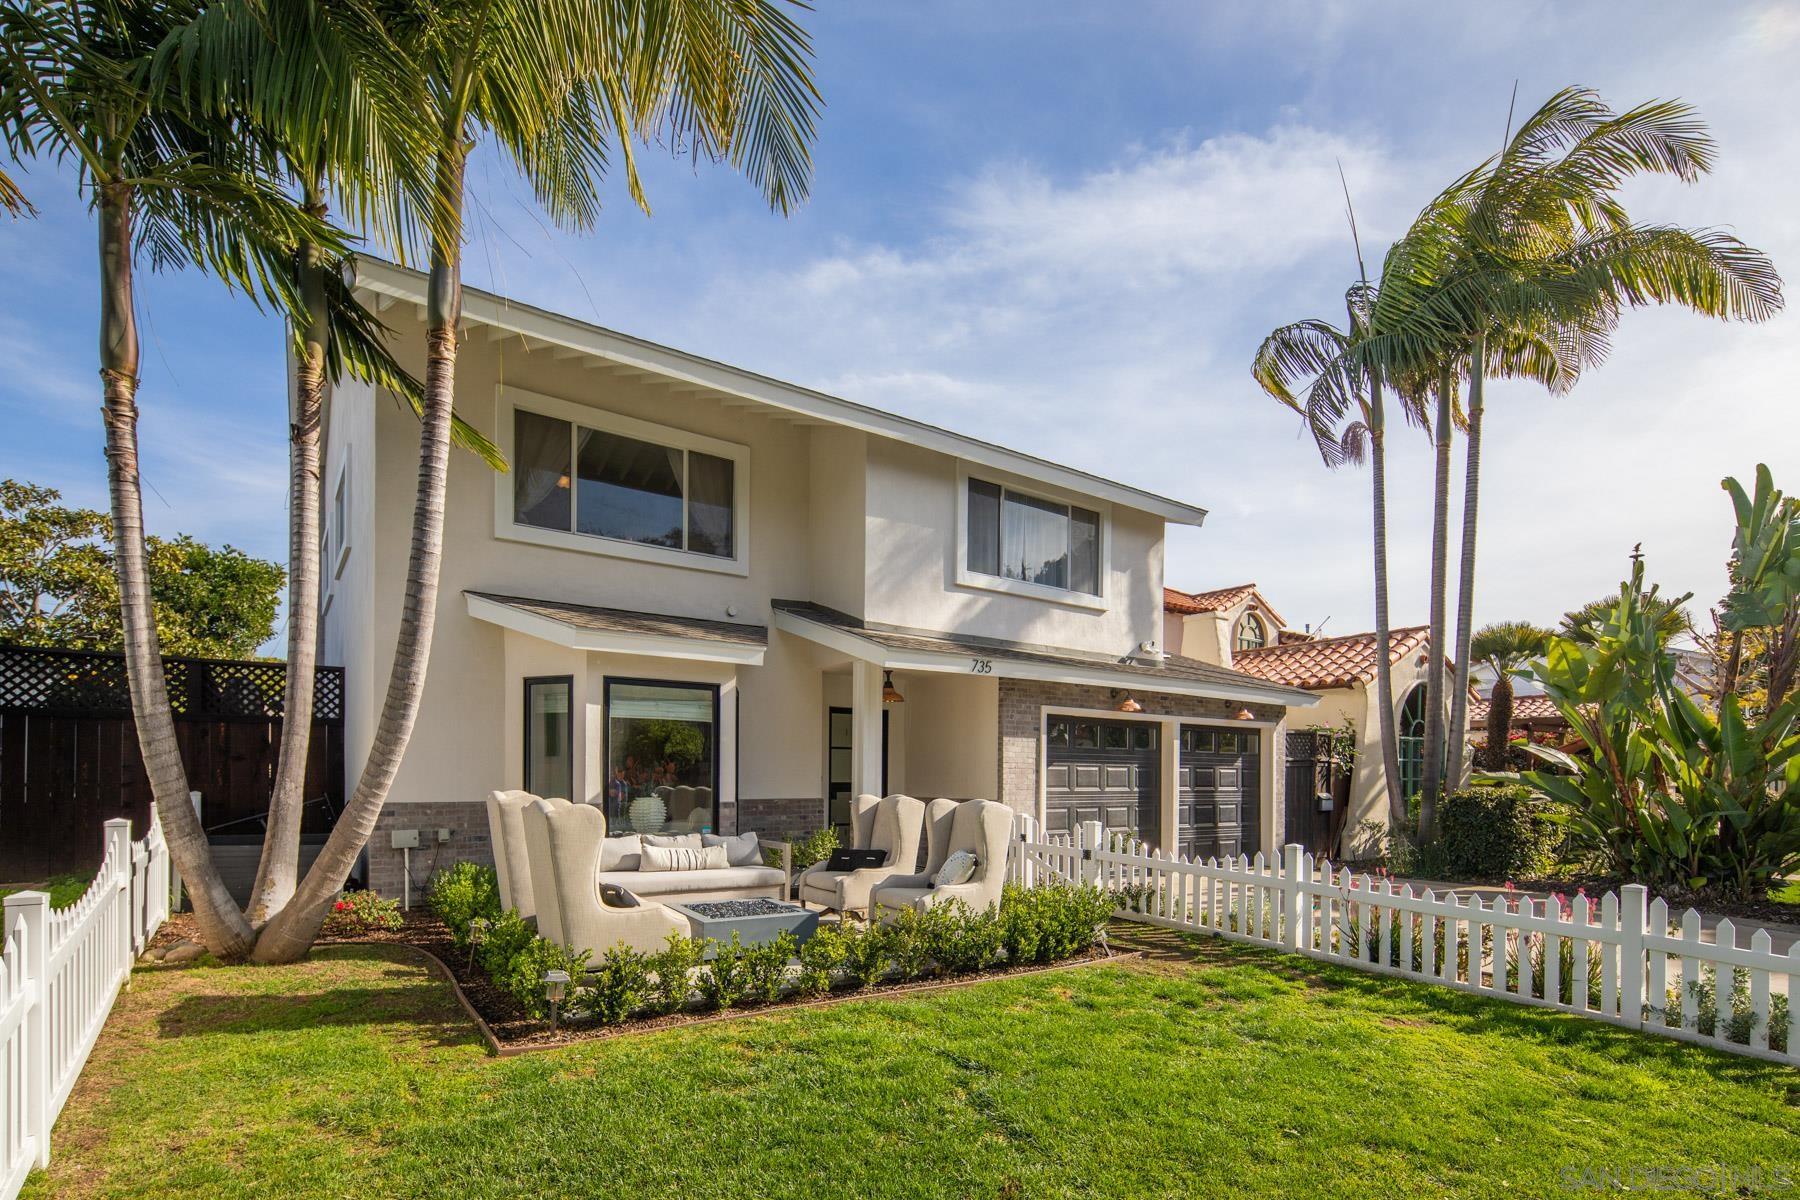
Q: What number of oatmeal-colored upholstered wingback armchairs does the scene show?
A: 4